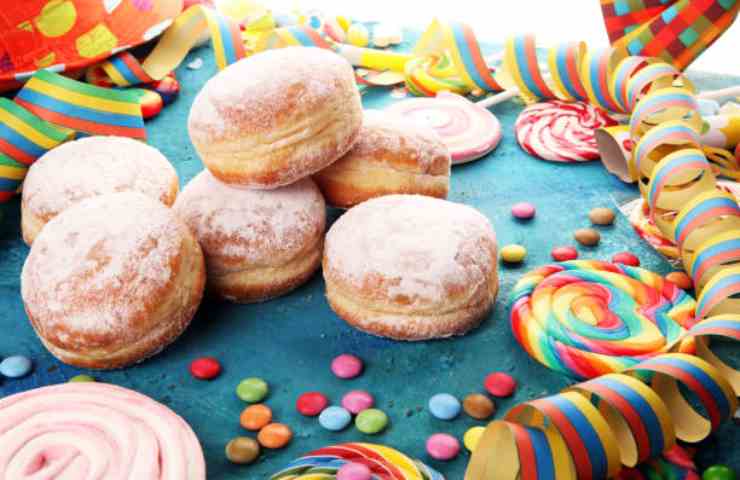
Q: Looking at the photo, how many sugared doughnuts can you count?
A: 6